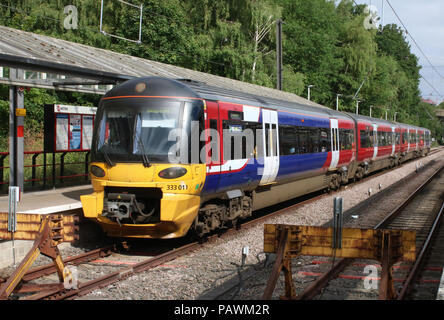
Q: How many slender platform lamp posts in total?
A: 6